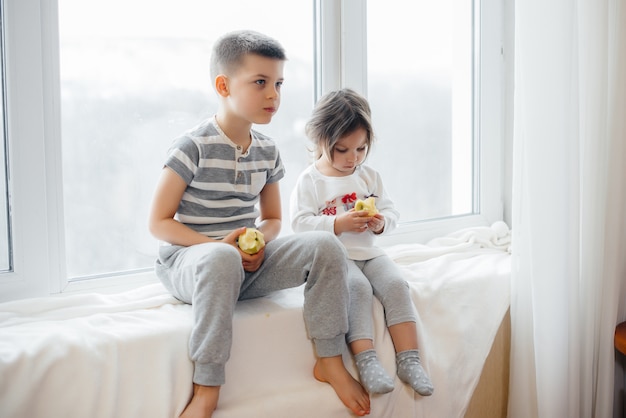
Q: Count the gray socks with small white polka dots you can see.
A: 2